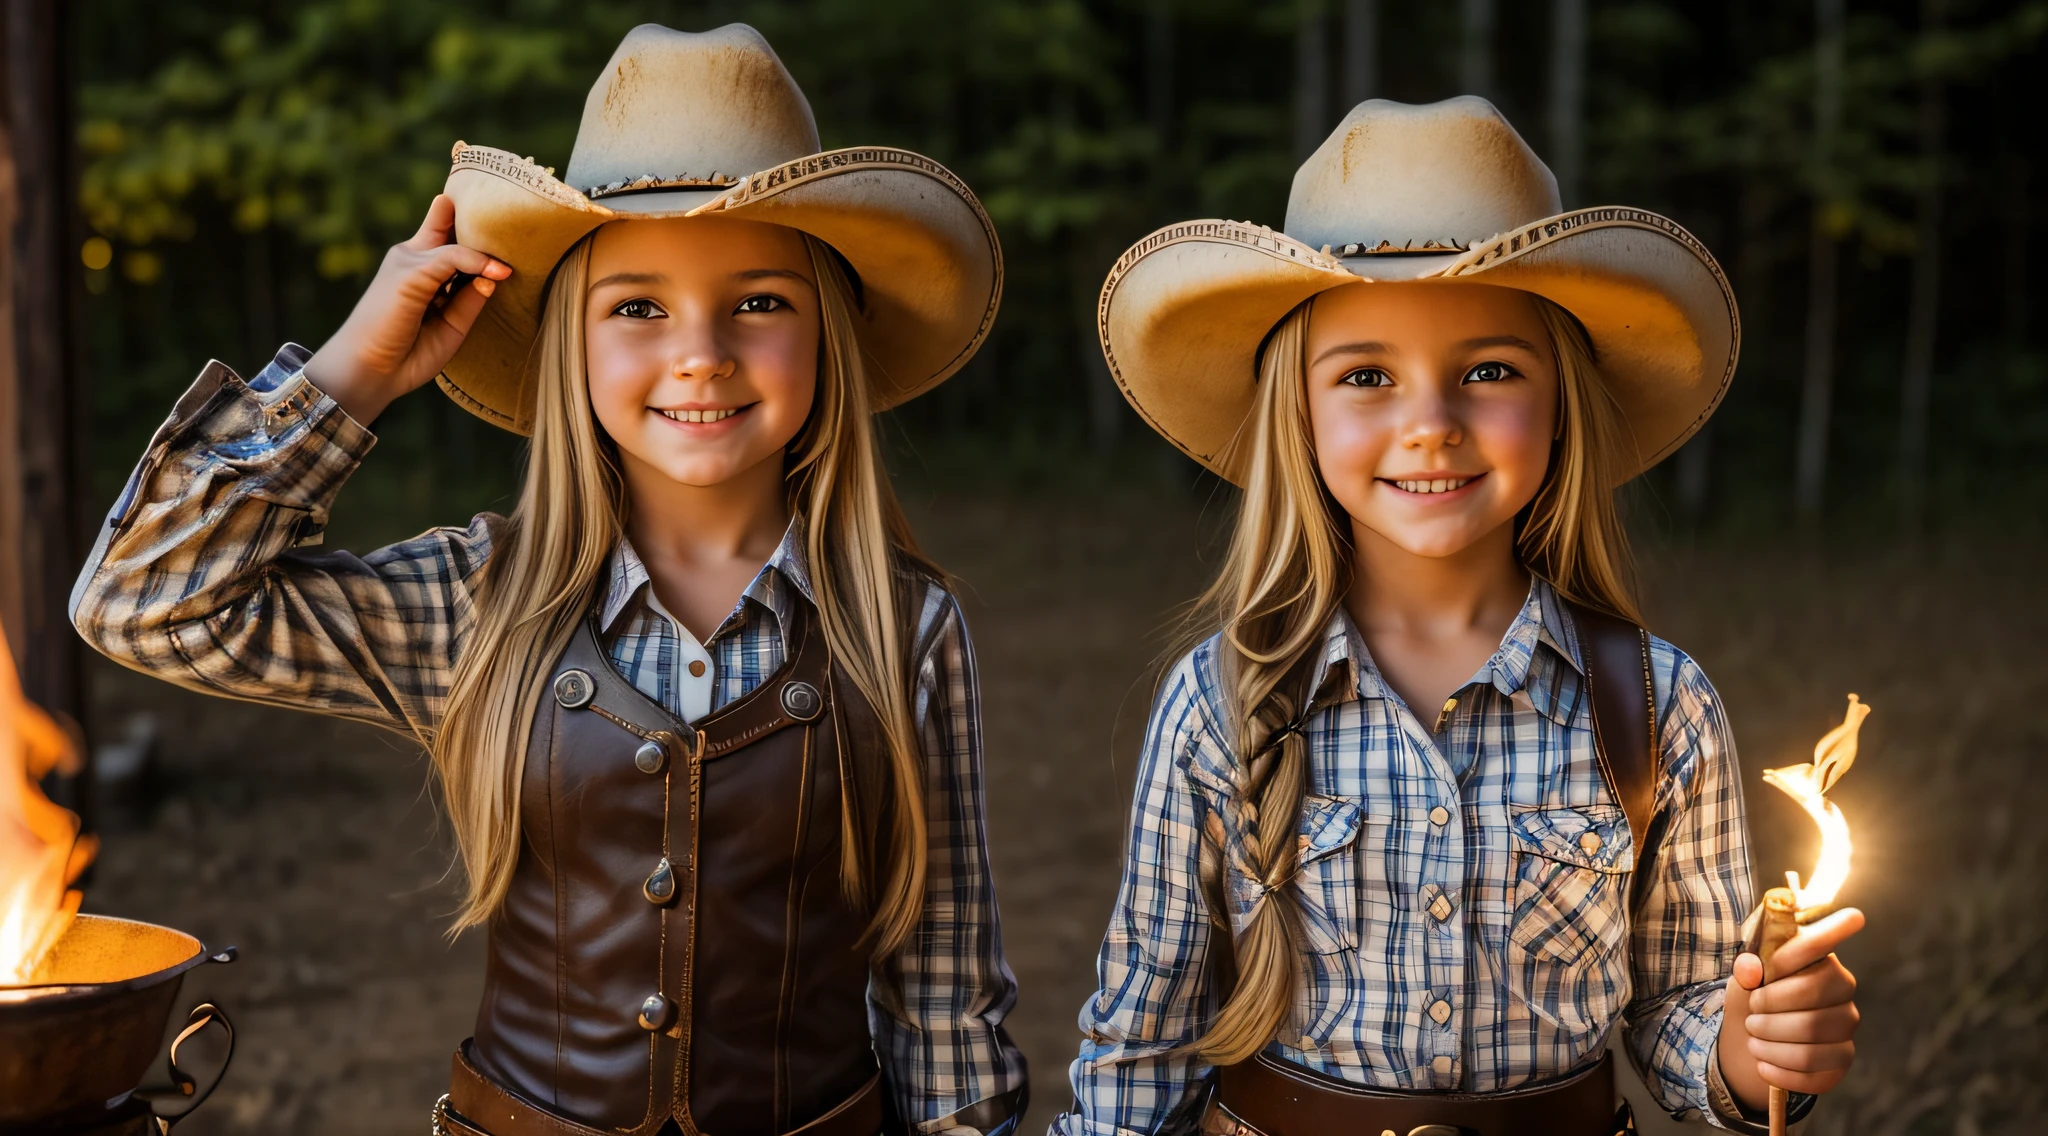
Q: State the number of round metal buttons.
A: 4